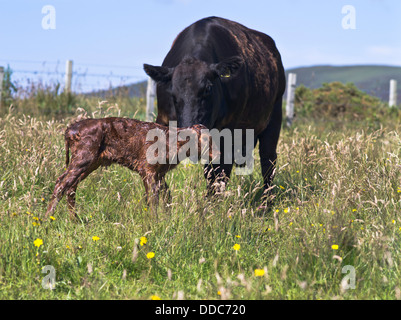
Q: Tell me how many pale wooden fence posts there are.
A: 5